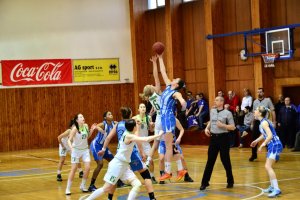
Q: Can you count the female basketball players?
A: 10